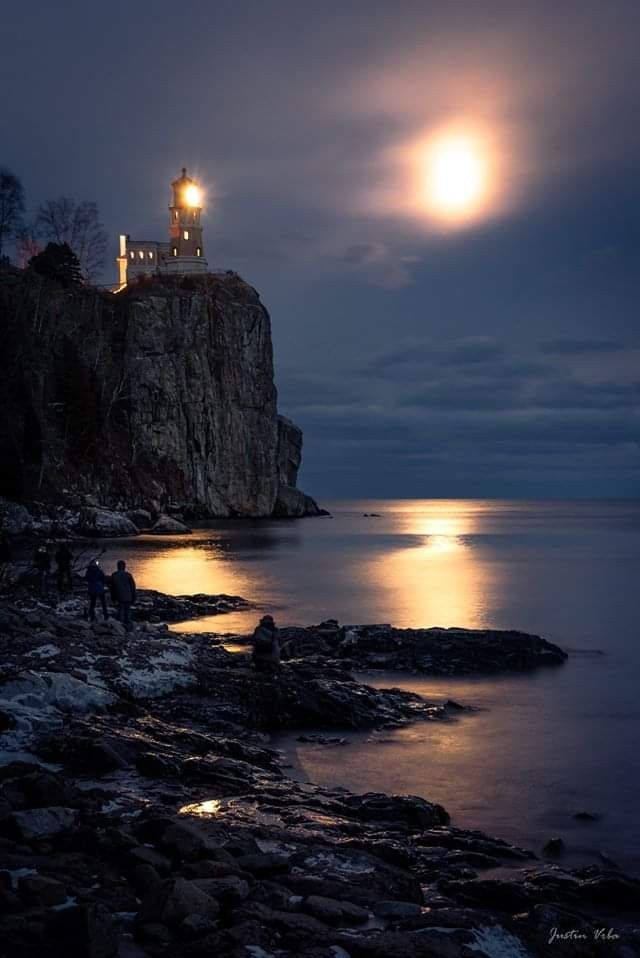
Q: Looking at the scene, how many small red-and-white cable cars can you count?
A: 0